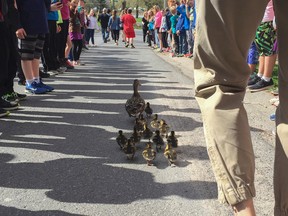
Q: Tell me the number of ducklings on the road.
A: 13